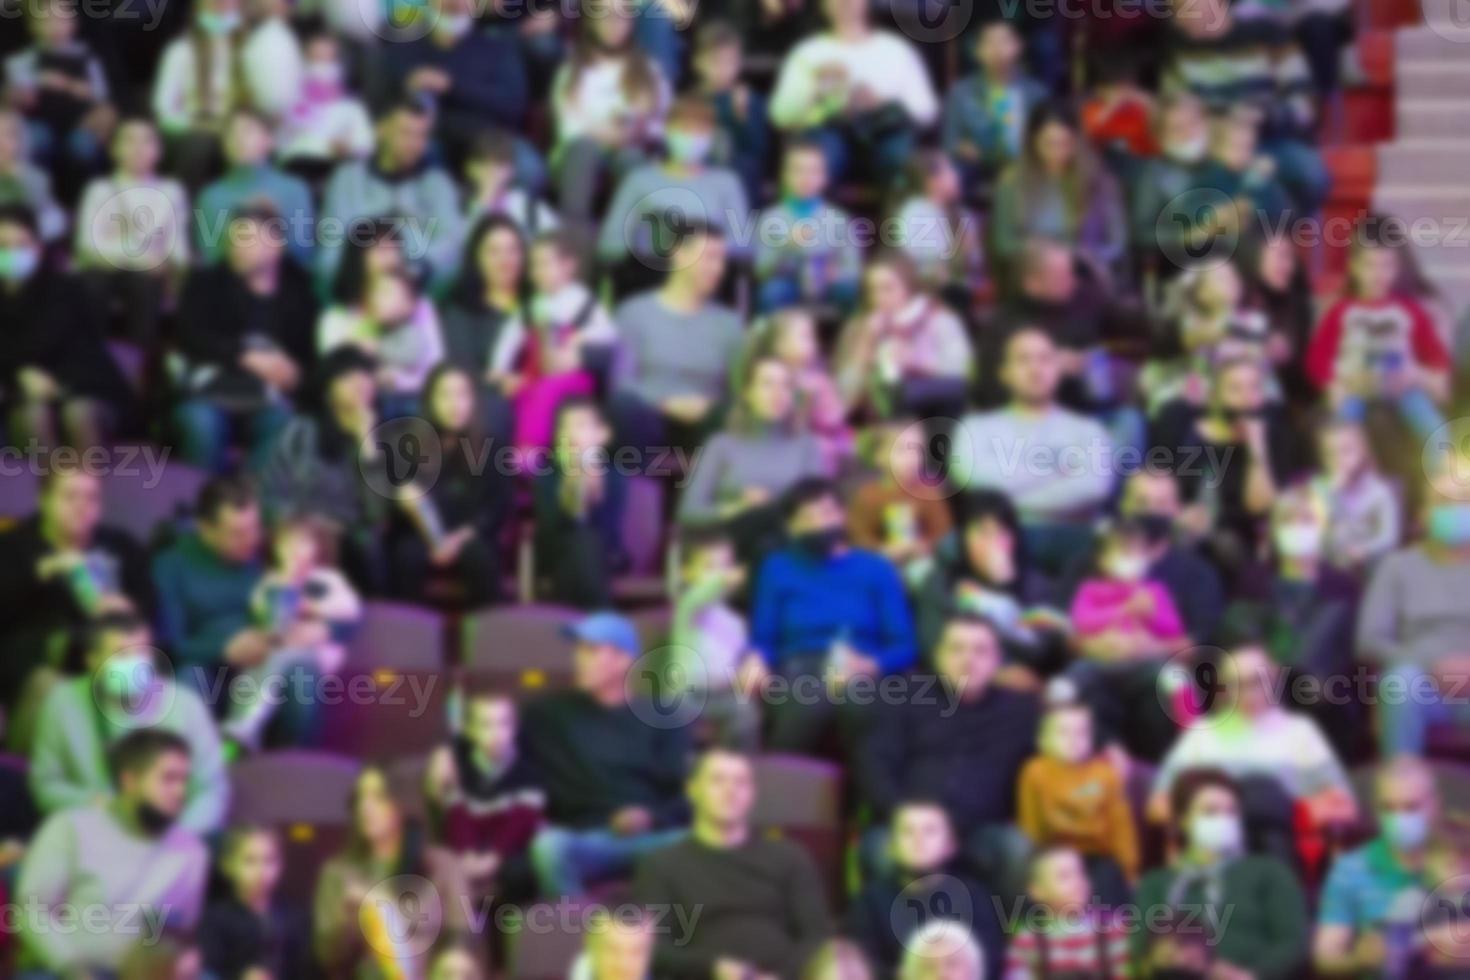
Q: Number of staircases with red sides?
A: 1